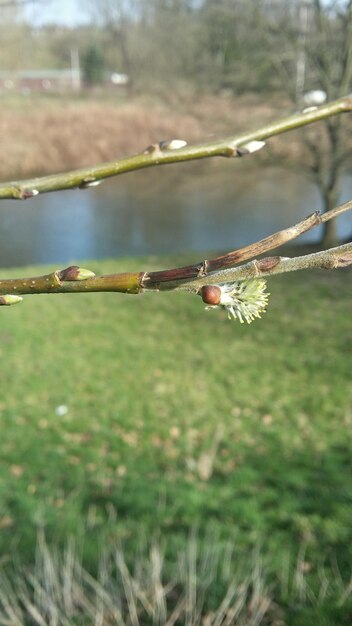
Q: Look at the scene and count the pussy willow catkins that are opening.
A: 1